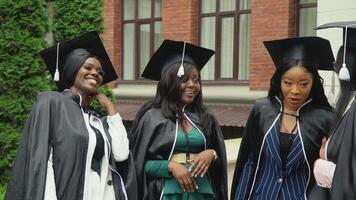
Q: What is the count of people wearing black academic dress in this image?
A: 4